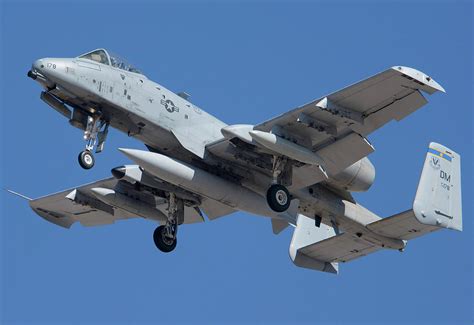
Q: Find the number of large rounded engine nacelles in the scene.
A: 1